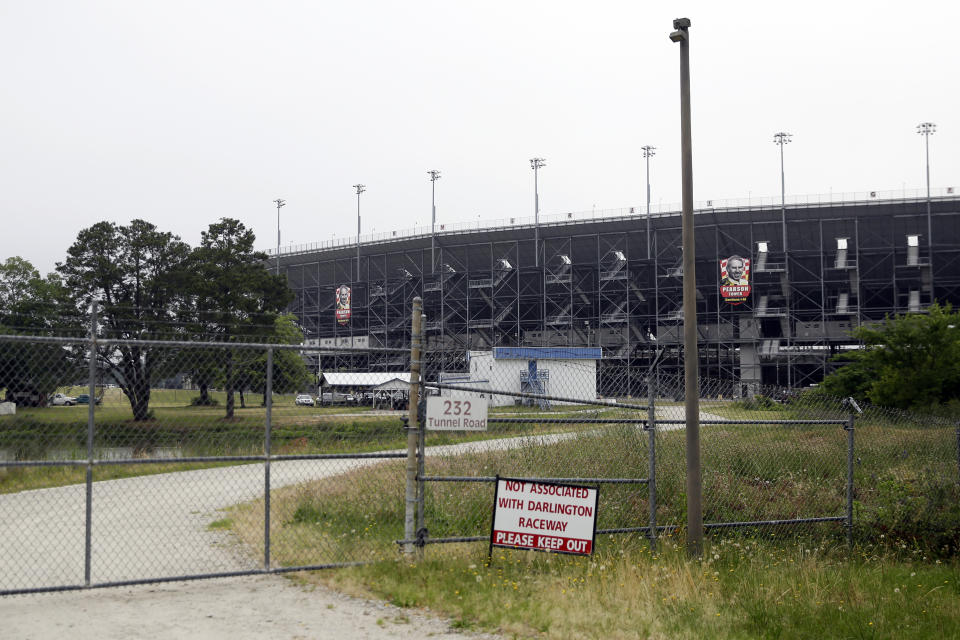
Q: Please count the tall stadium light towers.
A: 7